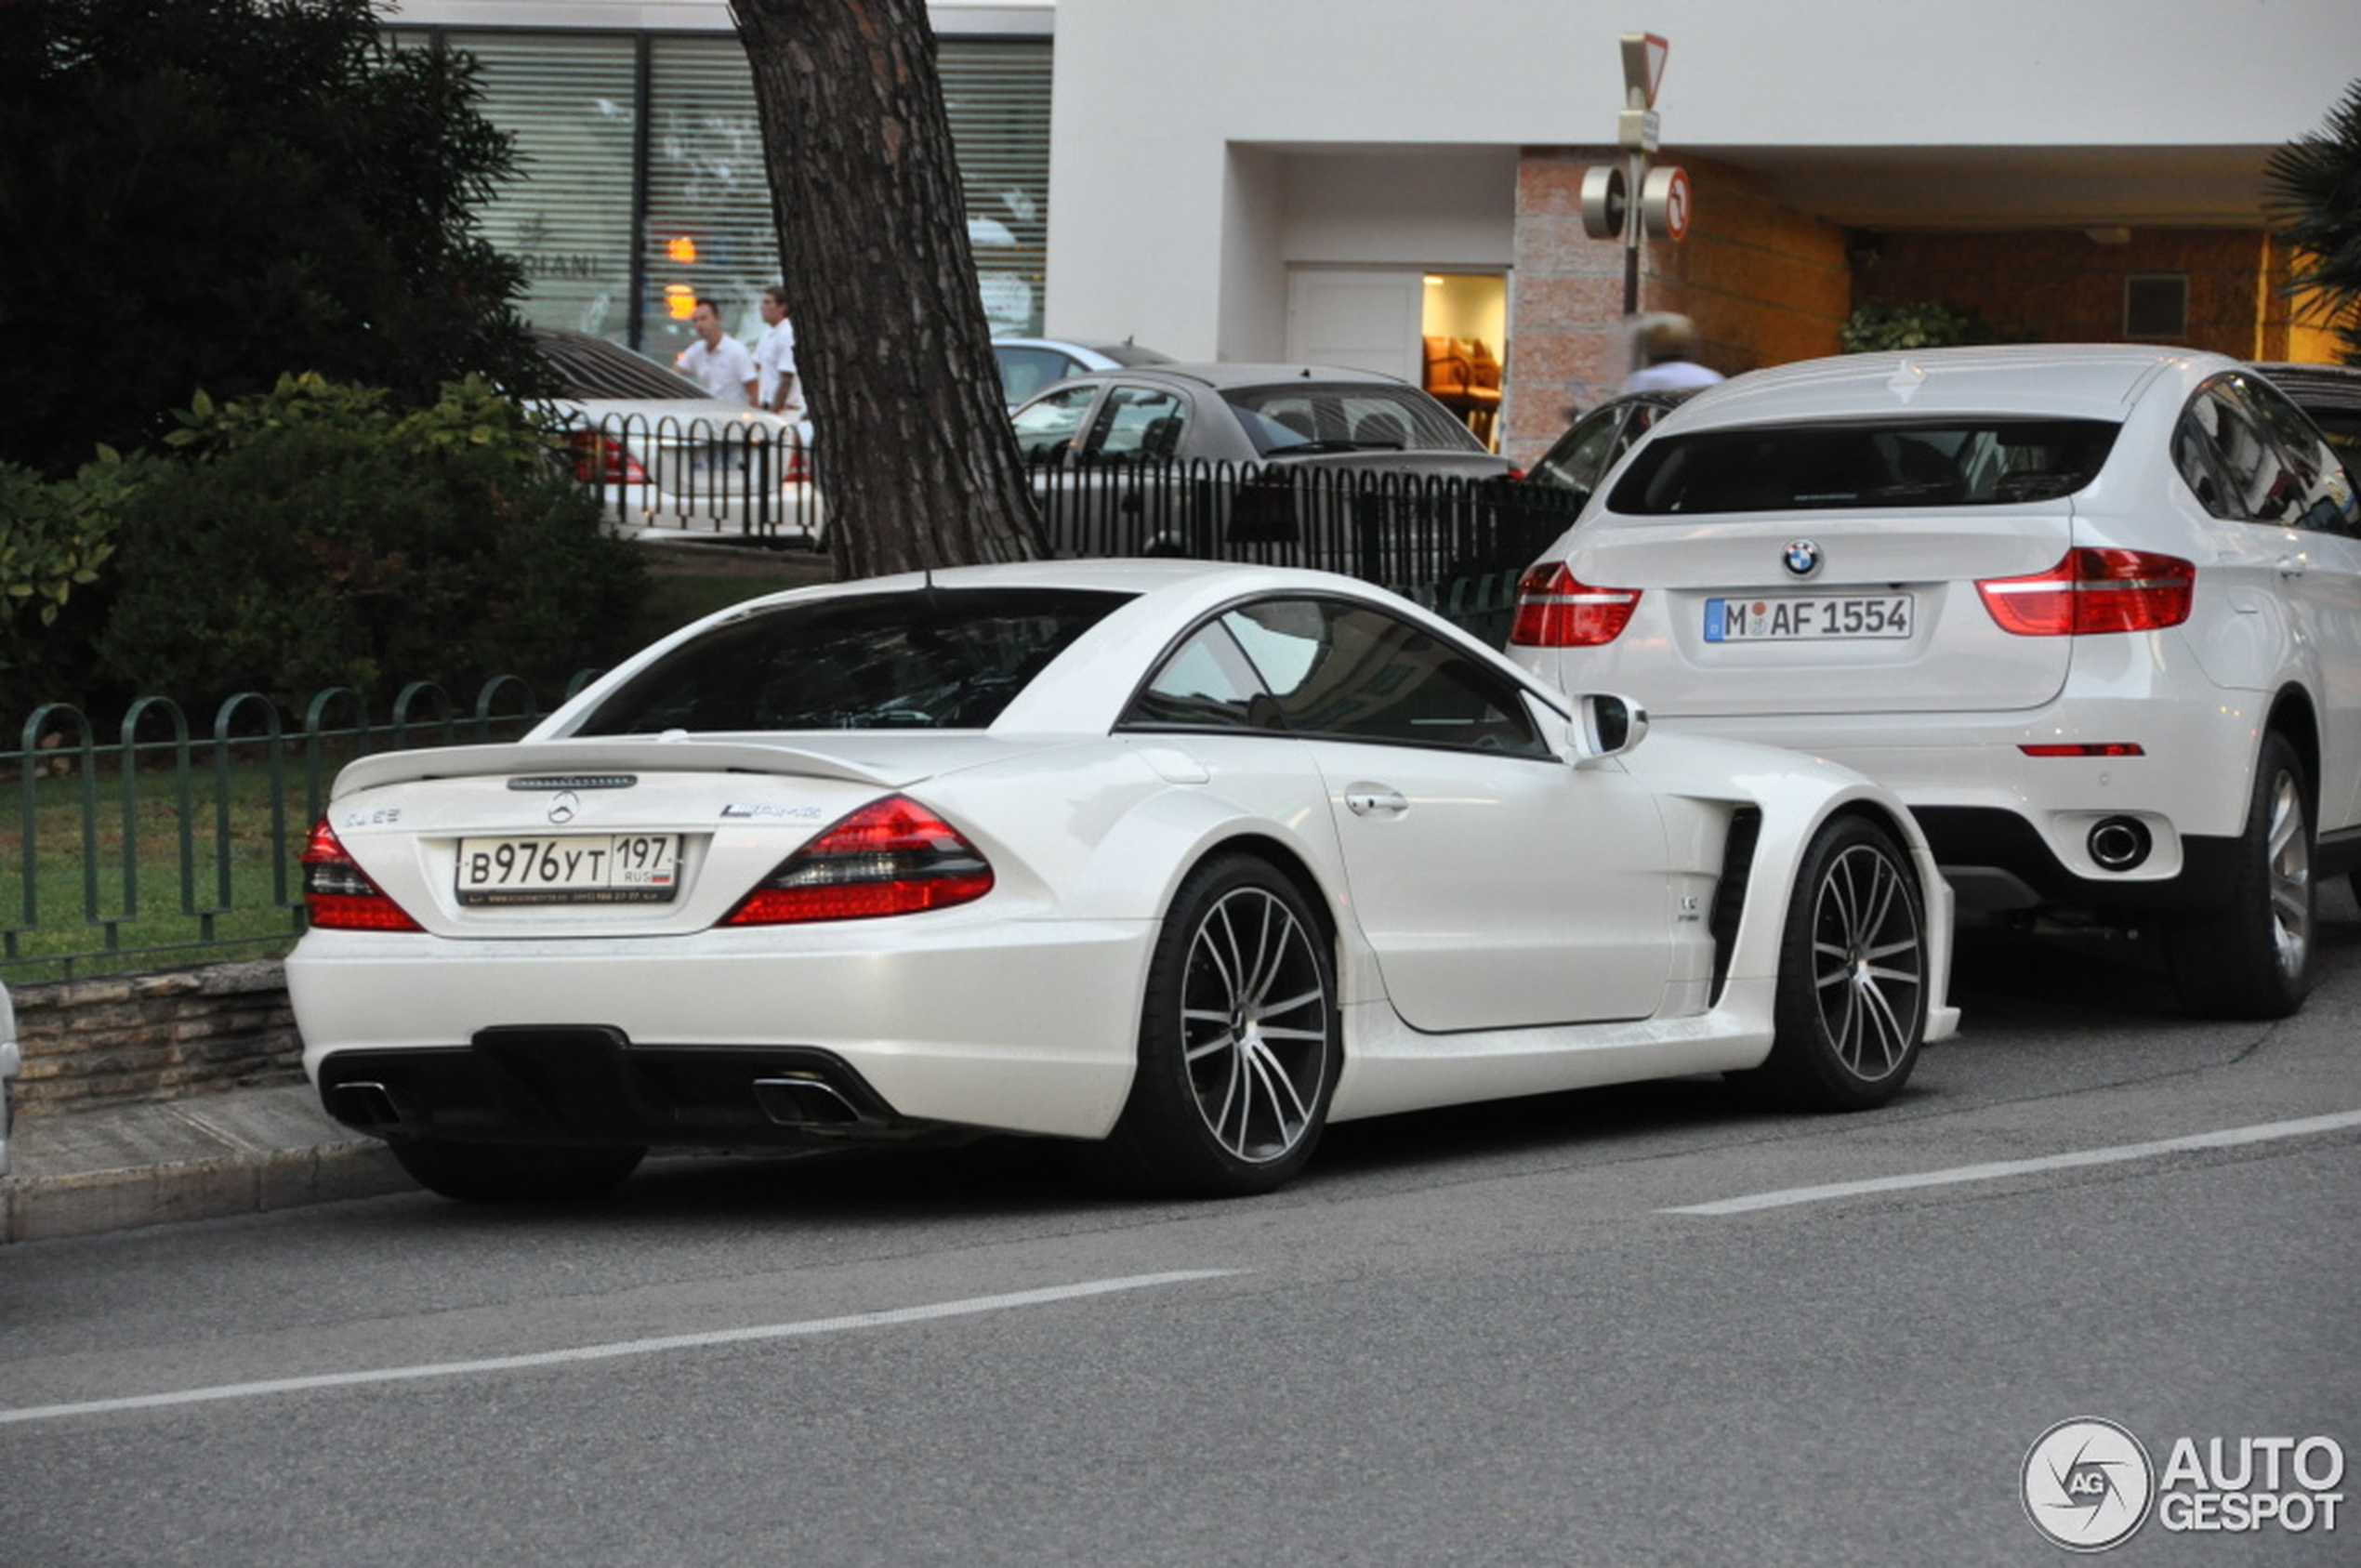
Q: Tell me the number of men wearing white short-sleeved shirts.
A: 2